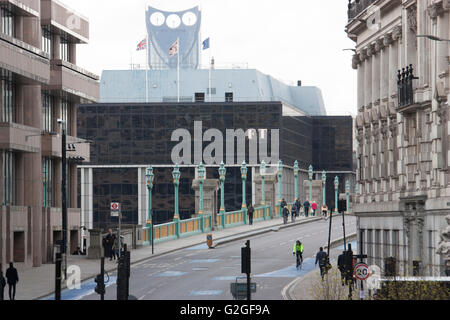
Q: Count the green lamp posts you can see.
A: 12